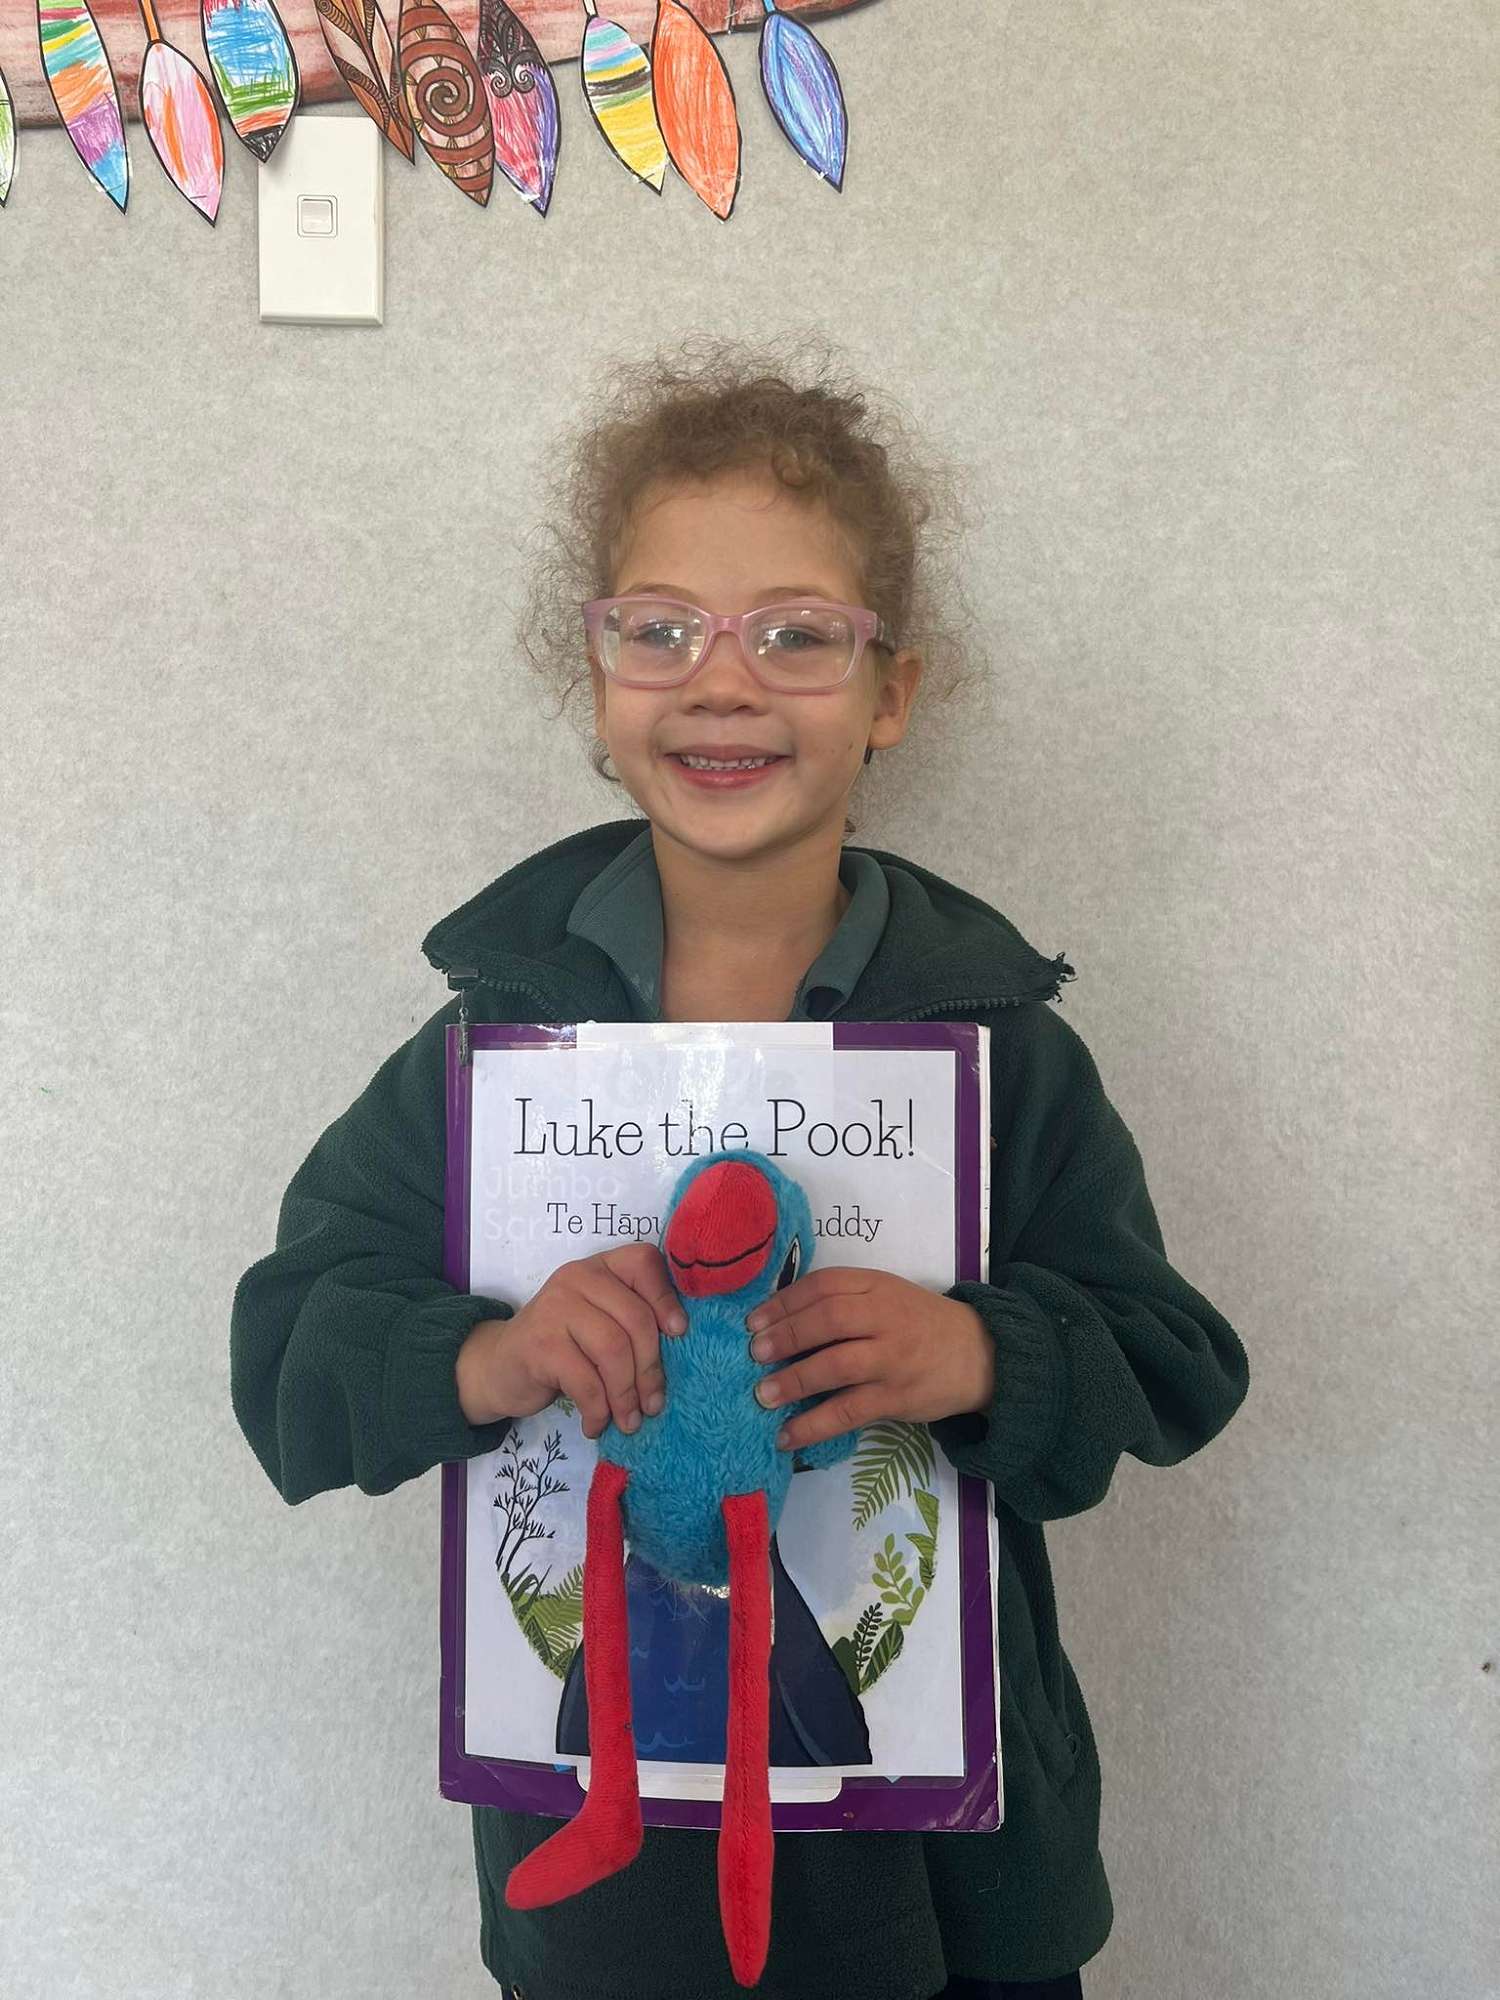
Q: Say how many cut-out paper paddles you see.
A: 10